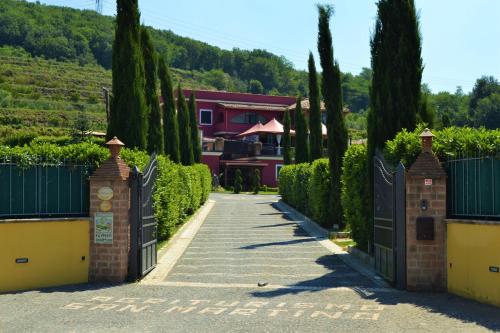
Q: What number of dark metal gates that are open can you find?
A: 2